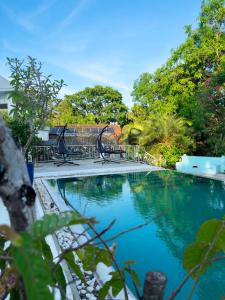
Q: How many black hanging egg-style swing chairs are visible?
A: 2